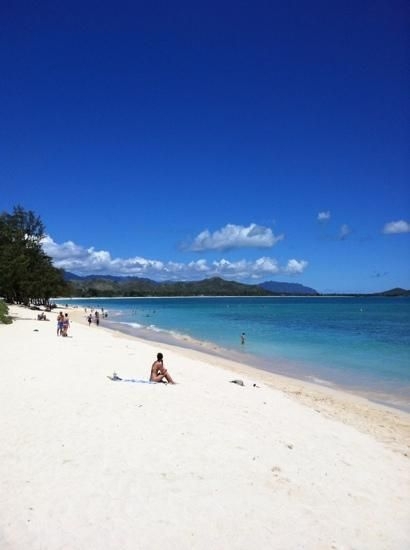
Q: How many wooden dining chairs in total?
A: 0